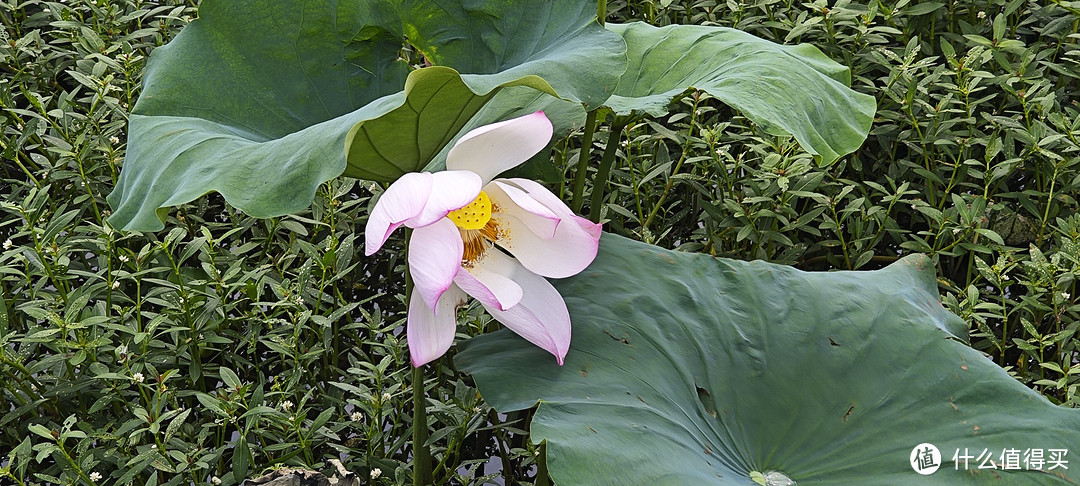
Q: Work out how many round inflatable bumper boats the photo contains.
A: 0